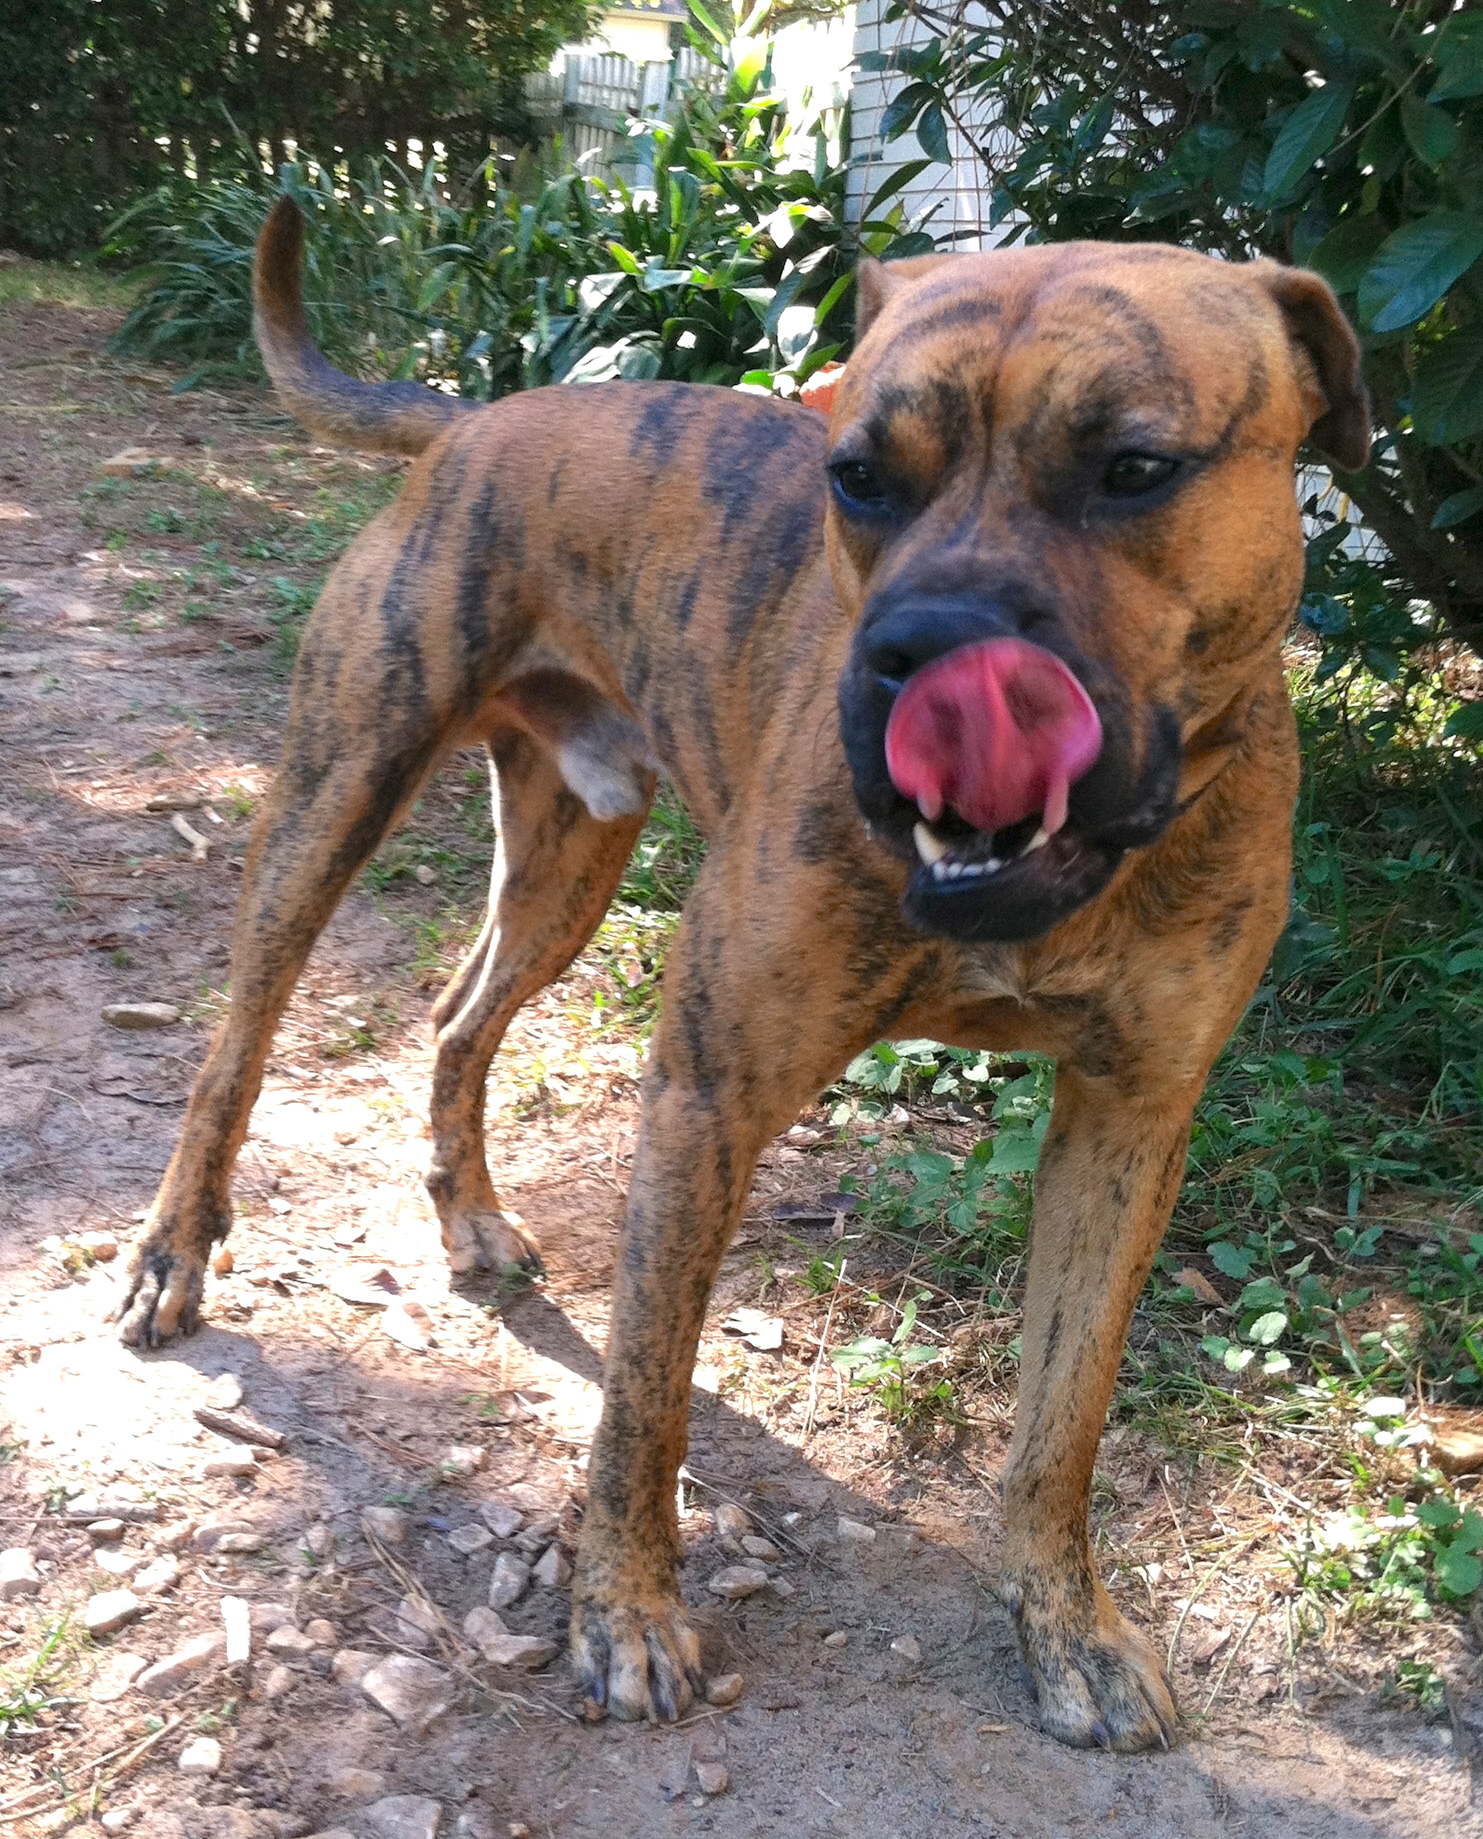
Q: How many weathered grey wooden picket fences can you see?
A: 1